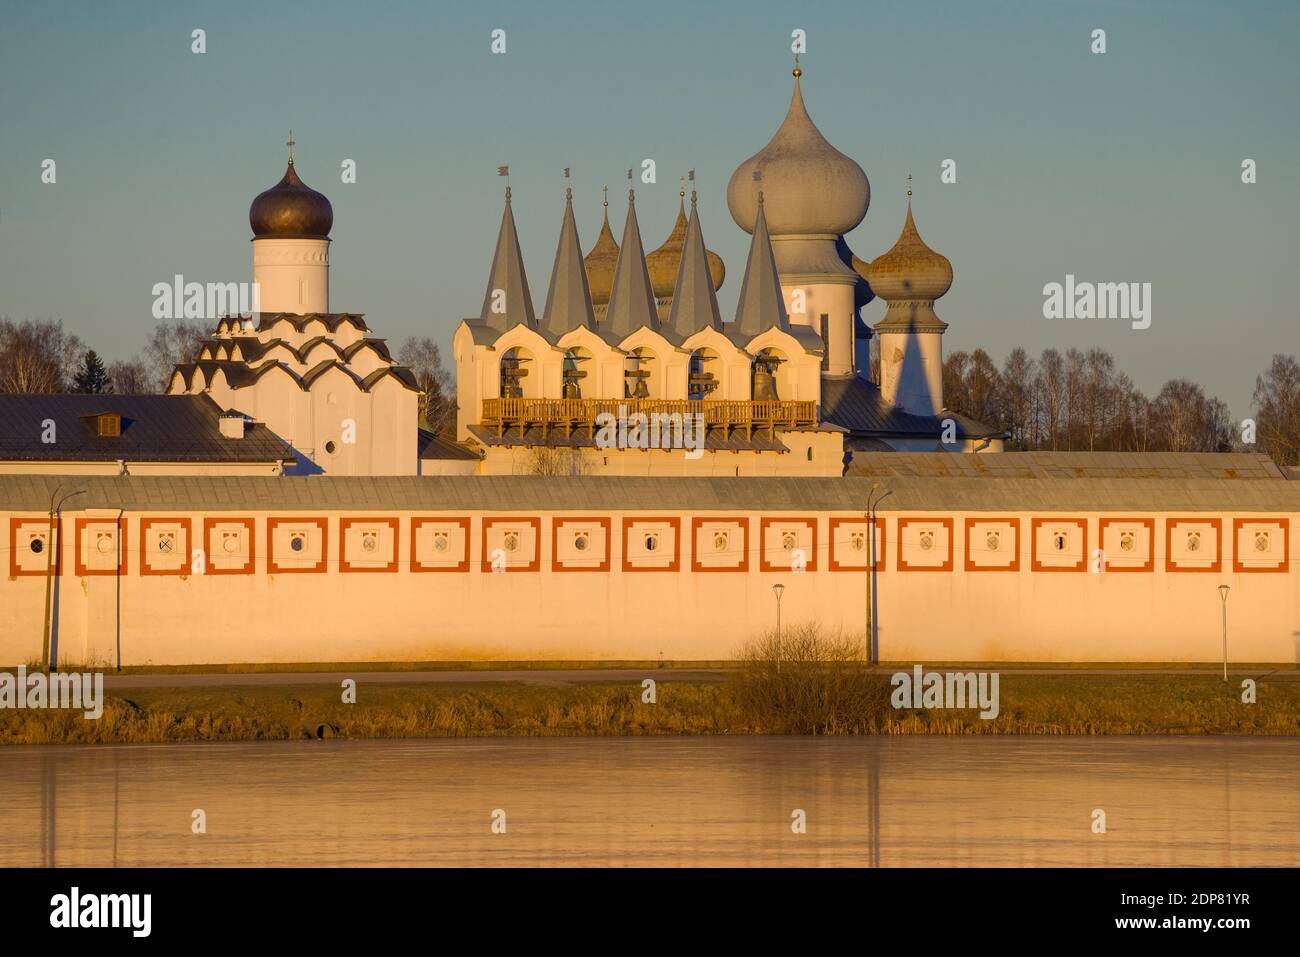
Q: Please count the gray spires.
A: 5